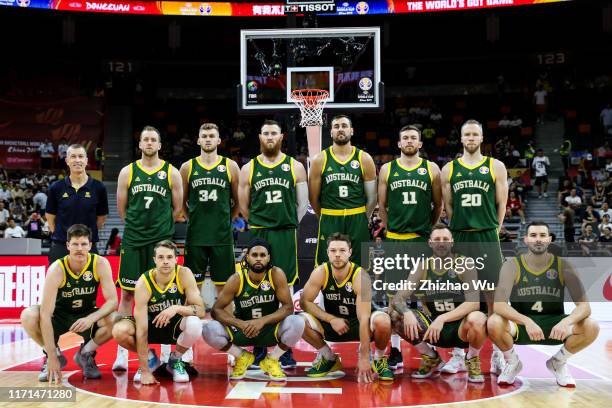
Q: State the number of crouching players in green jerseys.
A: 6